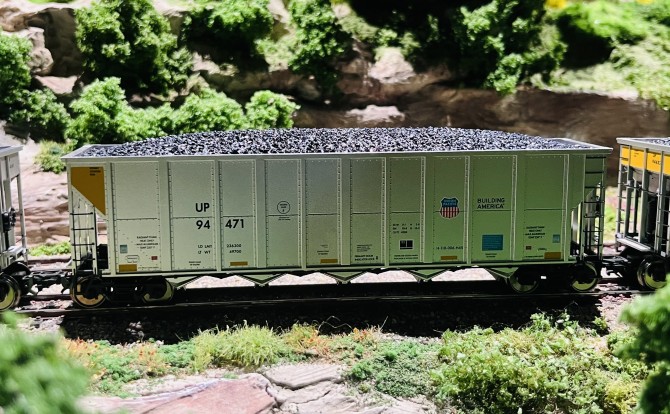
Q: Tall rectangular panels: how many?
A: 10